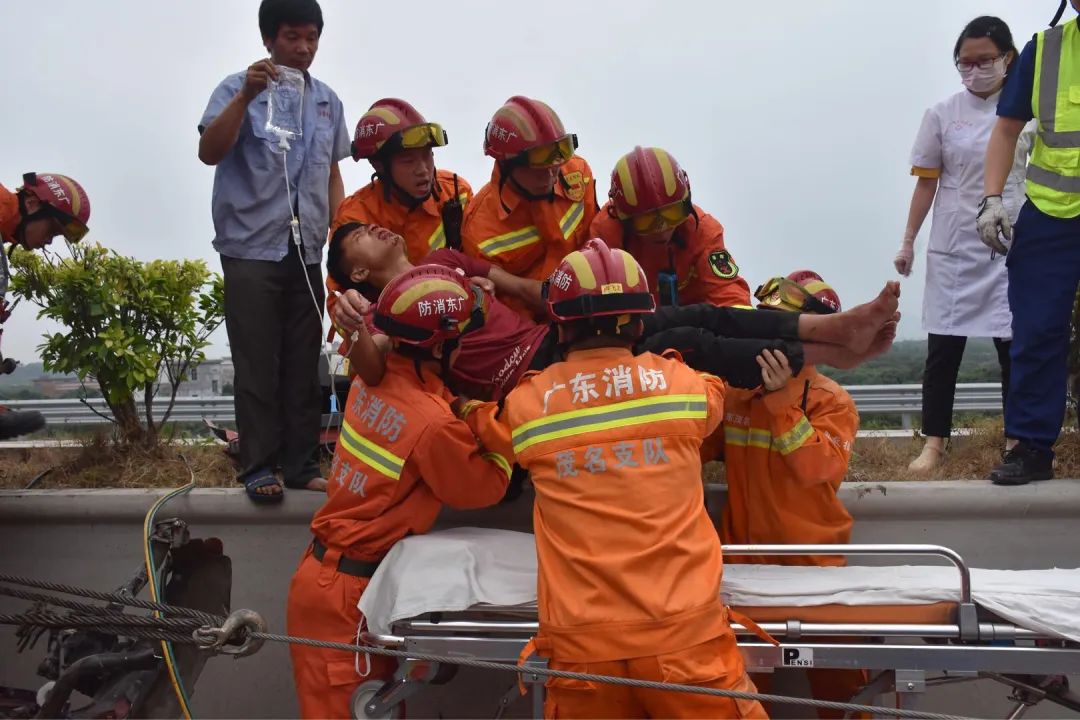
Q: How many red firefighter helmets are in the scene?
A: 7